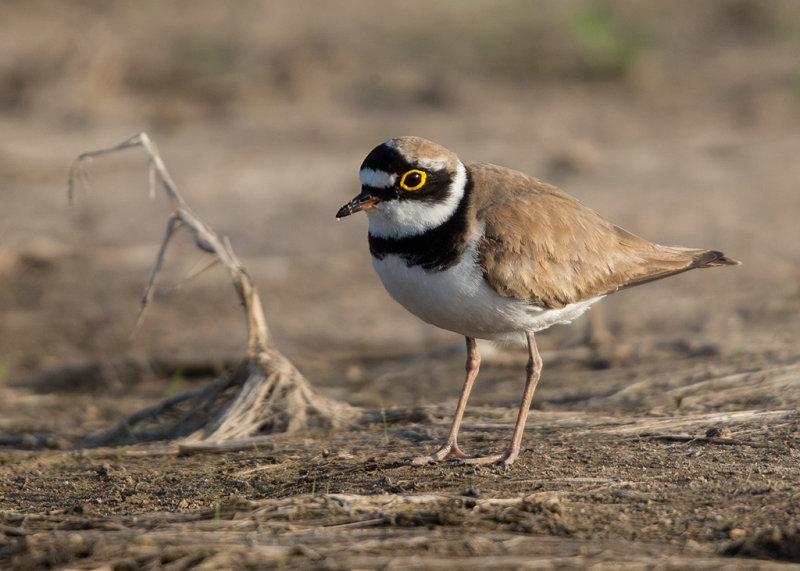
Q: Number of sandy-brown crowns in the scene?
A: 1